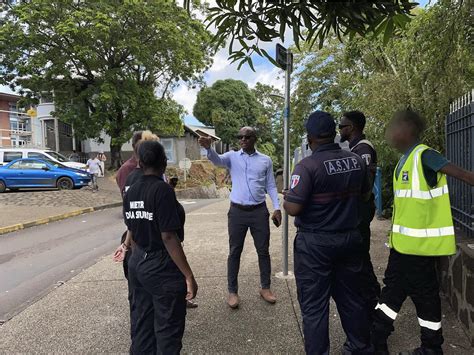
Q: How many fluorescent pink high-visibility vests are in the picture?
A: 0